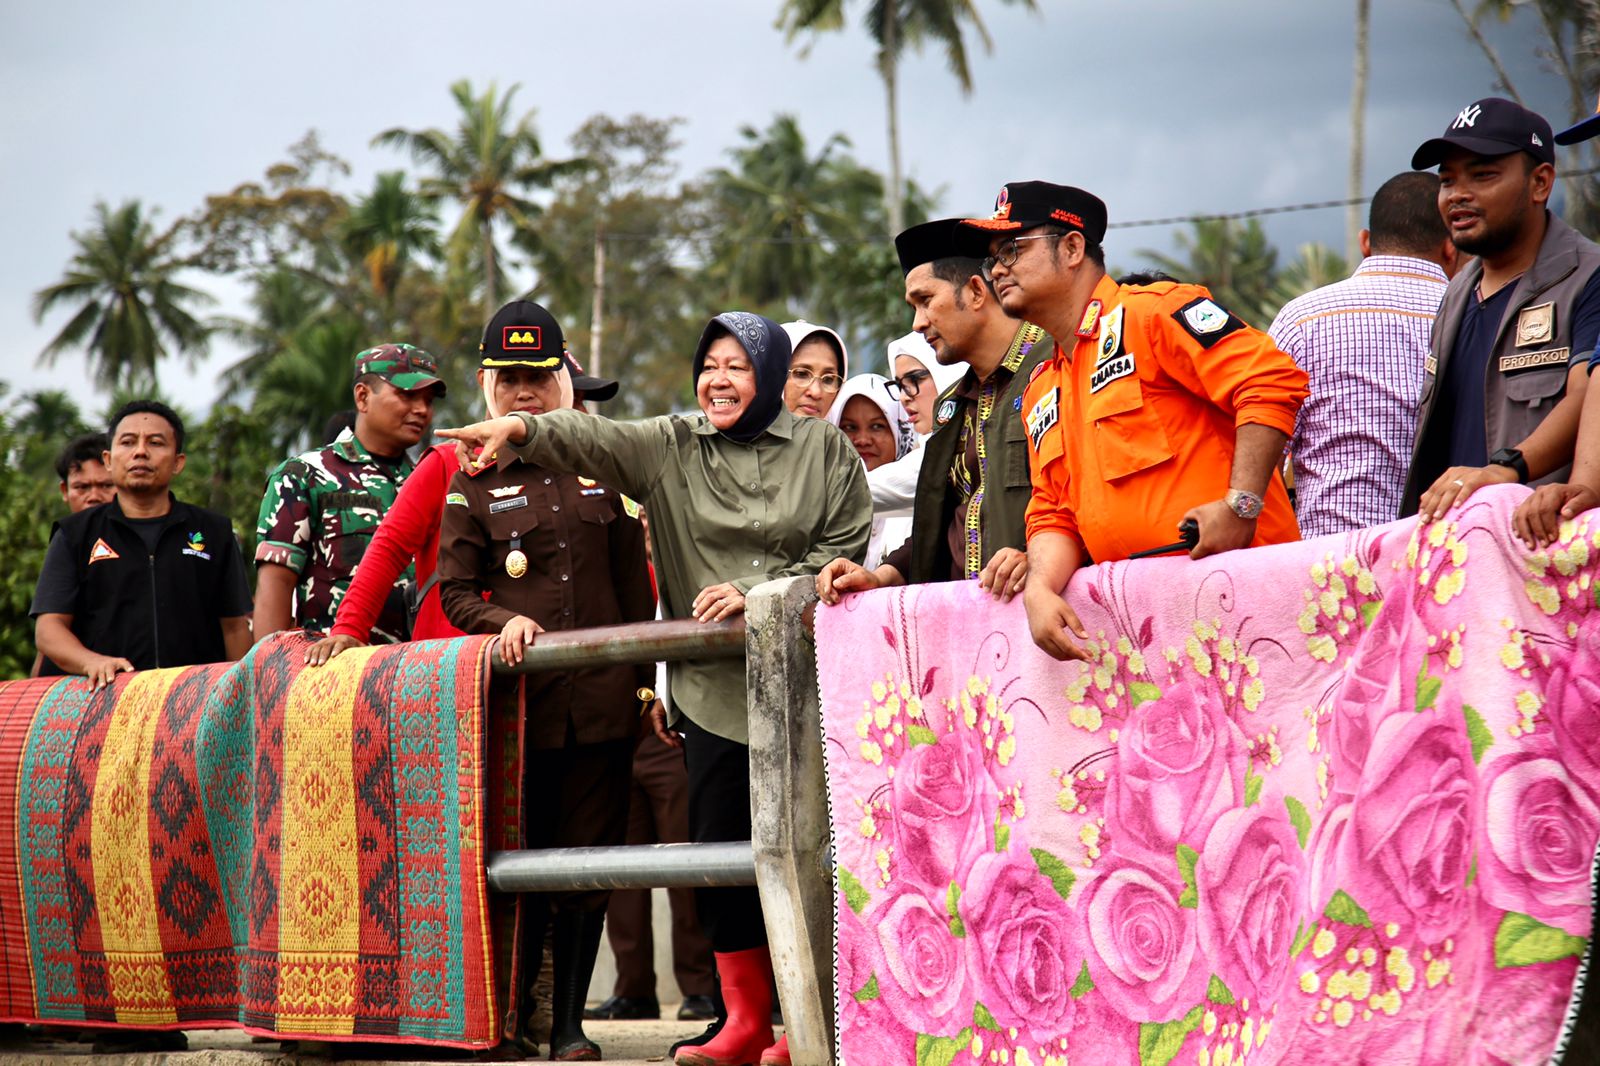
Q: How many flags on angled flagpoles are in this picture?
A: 0